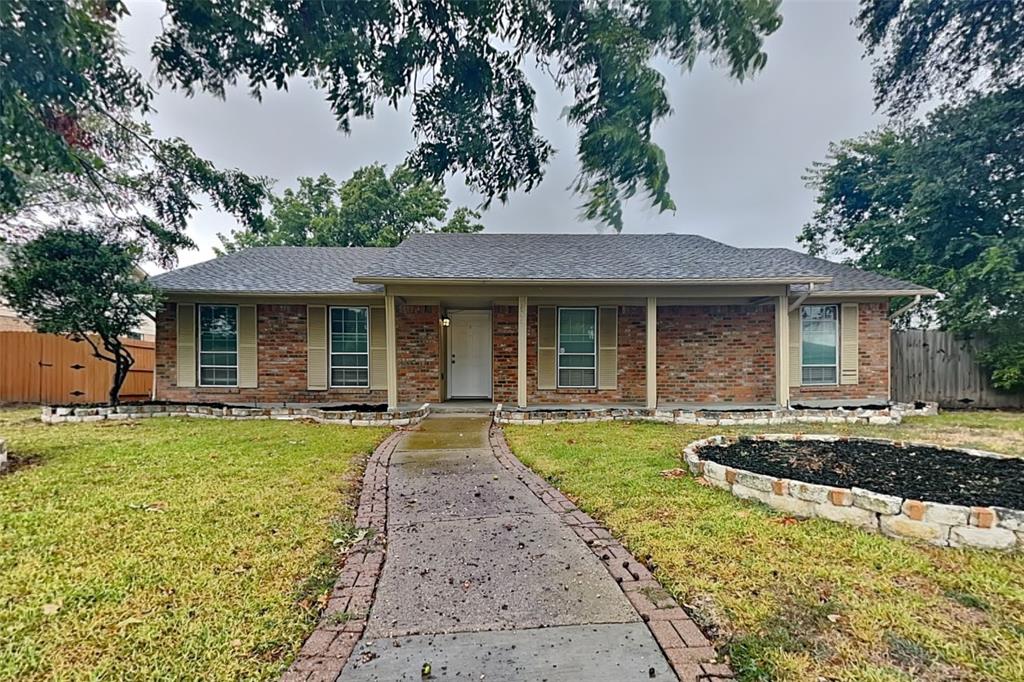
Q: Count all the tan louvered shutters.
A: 8